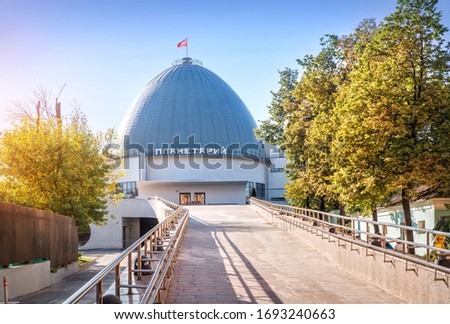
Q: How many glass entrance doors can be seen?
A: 2